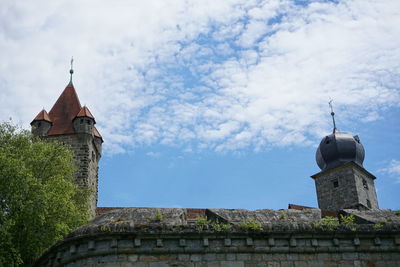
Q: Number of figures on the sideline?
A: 0